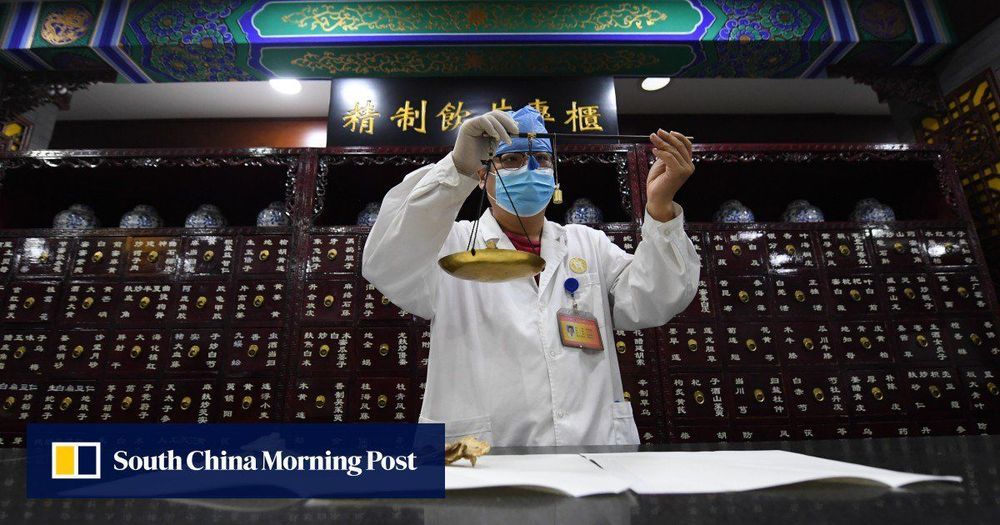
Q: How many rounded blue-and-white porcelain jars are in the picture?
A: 9